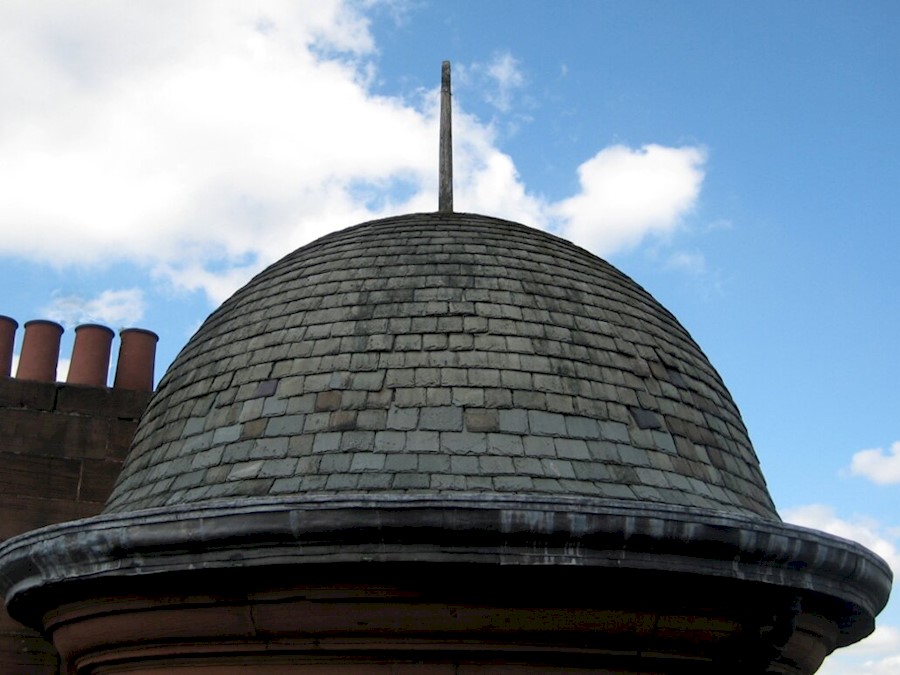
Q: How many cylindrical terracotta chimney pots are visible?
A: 4